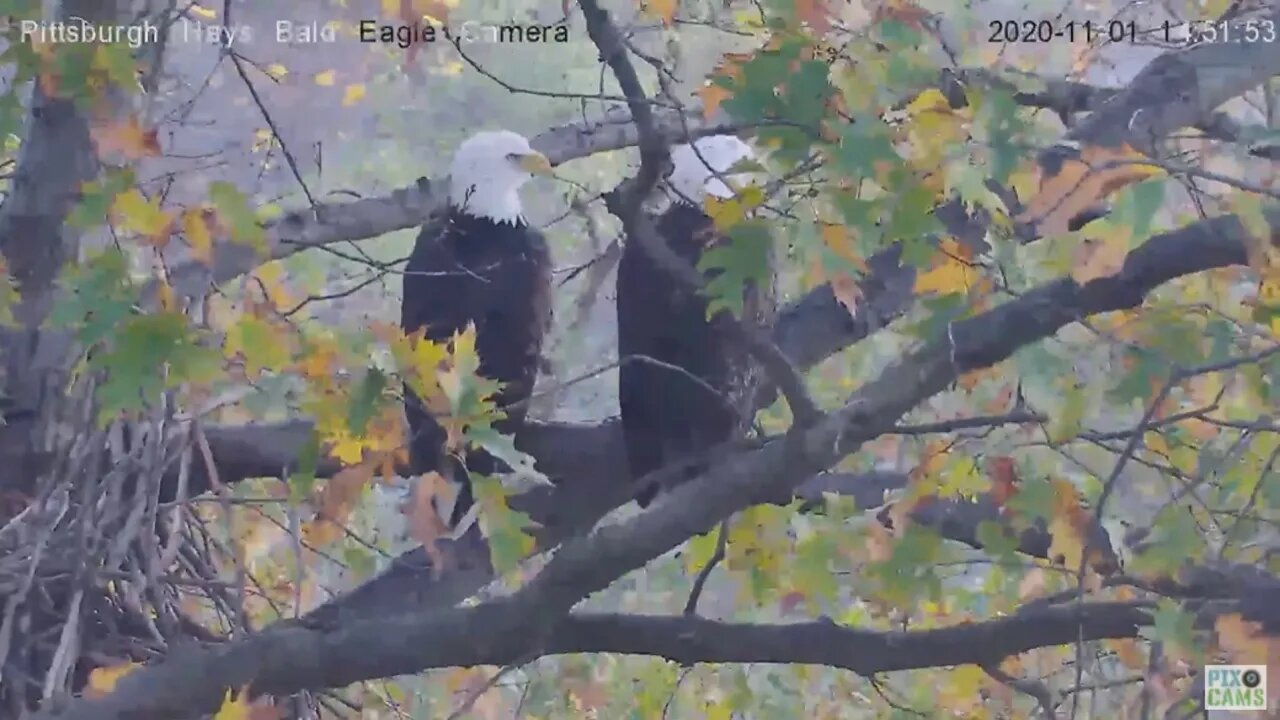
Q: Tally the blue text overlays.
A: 1